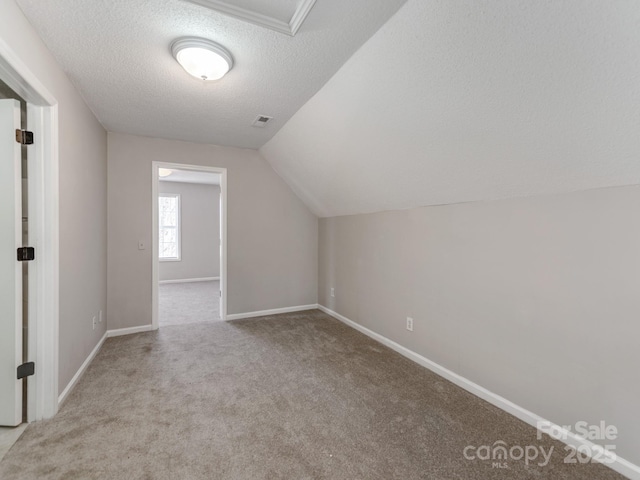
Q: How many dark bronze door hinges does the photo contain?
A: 3